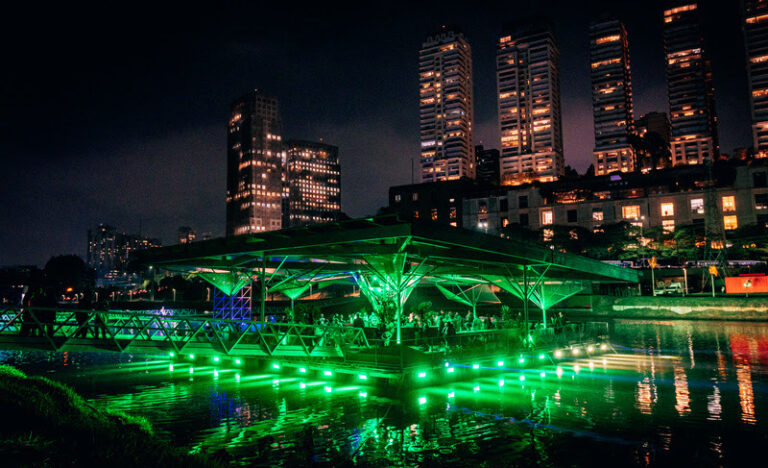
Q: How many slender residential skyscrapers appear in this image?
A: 5